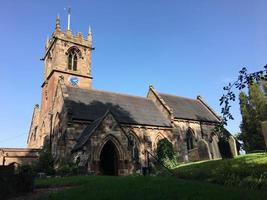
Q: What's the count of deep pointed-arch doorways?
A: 1